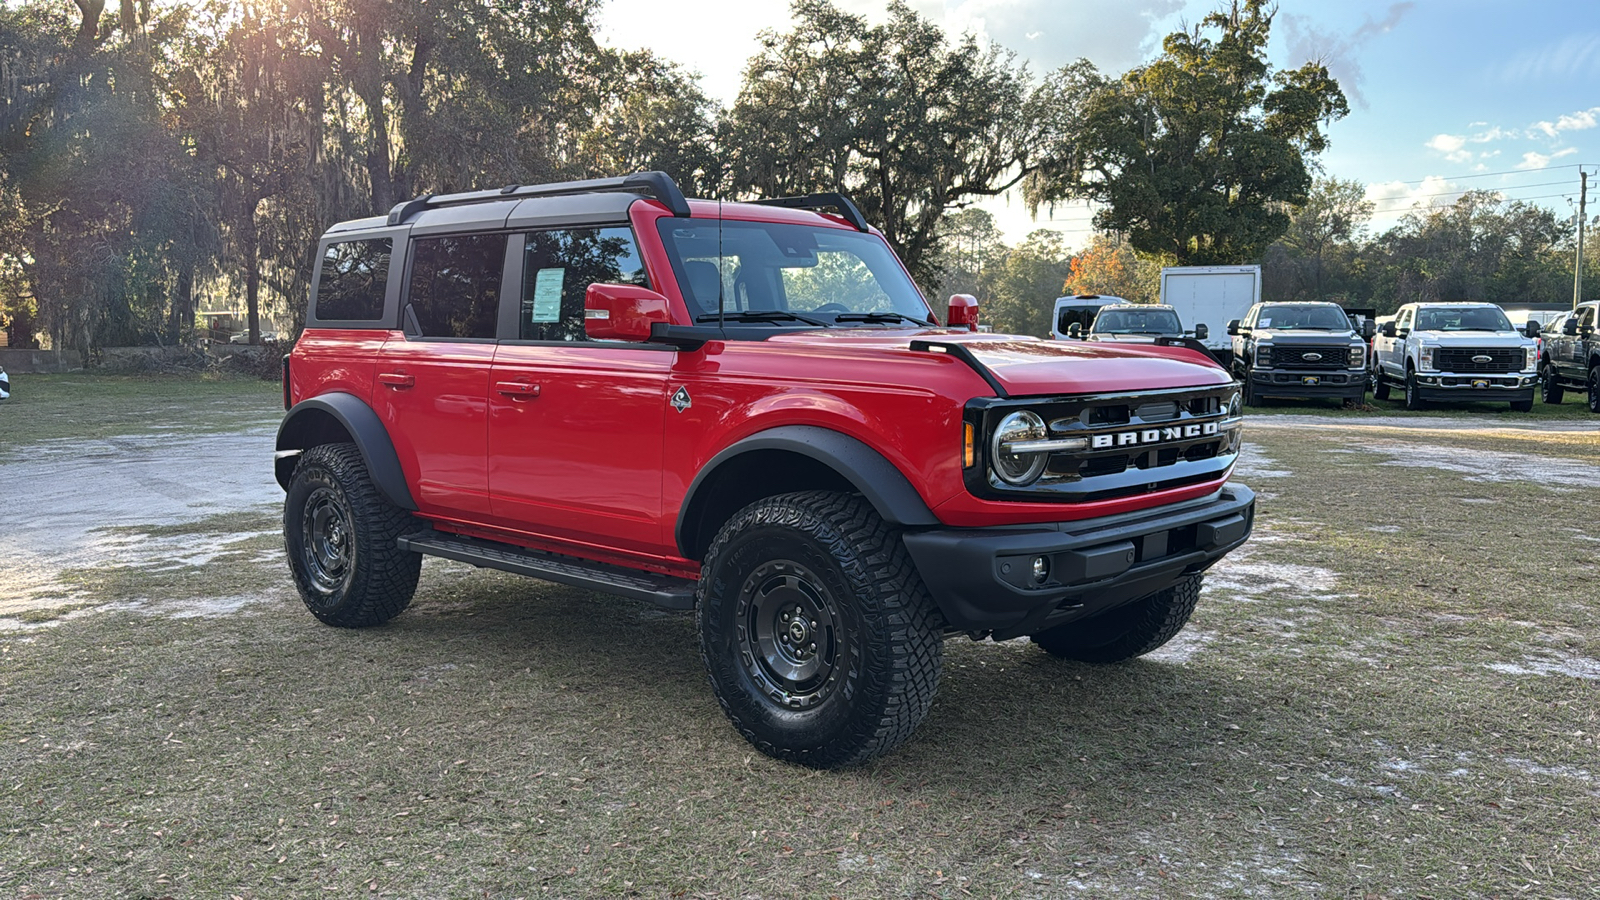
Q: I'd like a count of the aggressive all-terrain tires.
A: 3